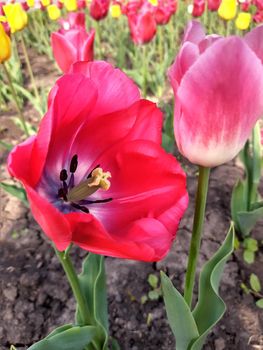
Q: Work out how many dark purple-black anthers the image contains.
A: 6